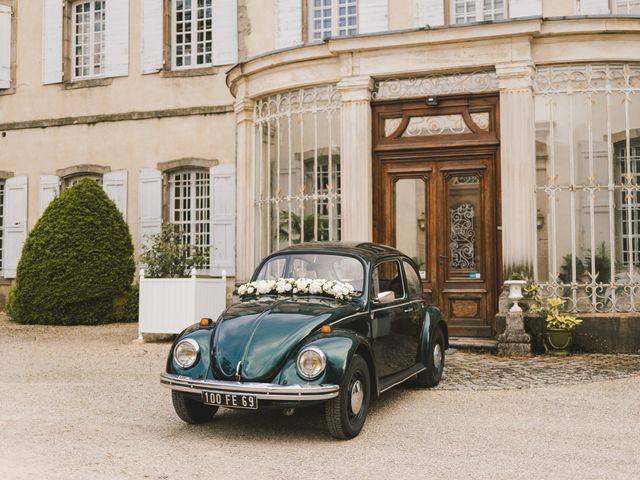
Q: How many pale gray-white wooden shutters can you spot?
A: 15